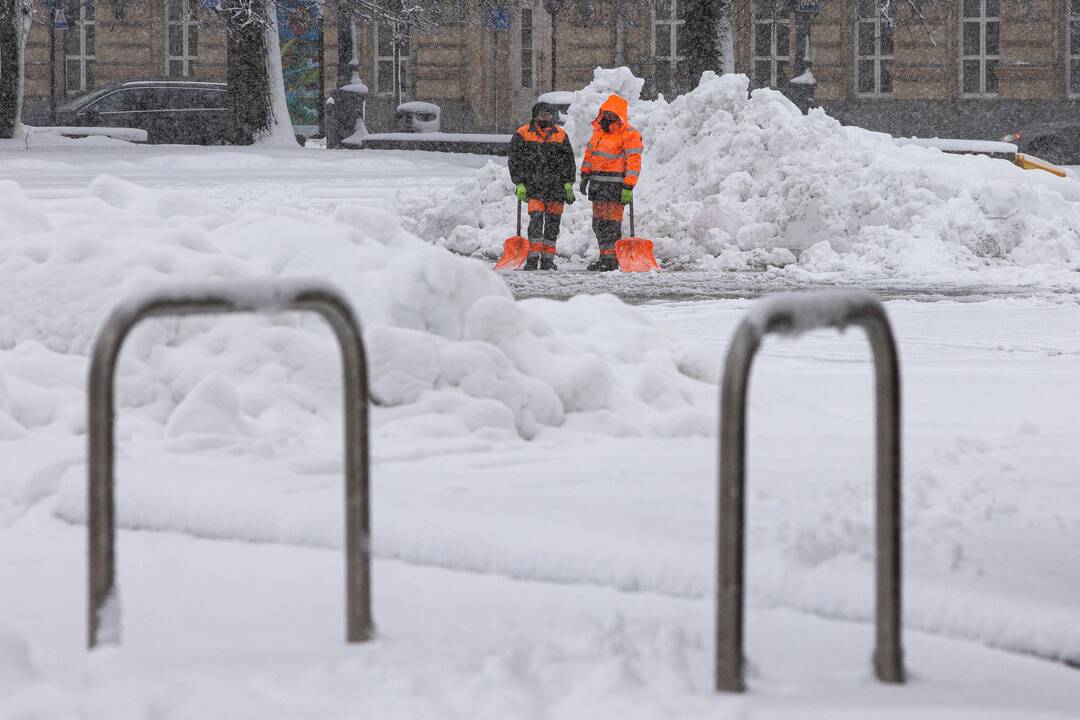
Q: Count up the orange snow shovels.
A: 2